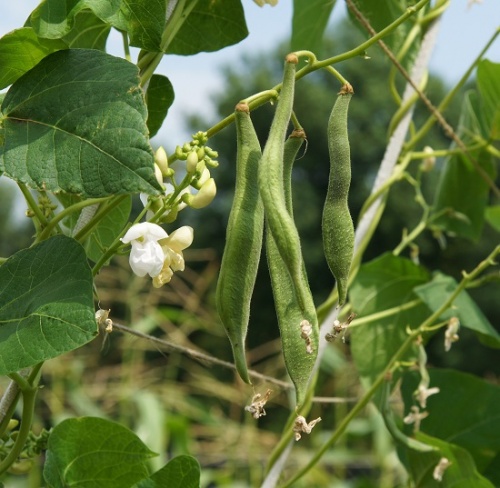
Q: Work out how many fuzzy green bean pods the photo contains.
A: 4